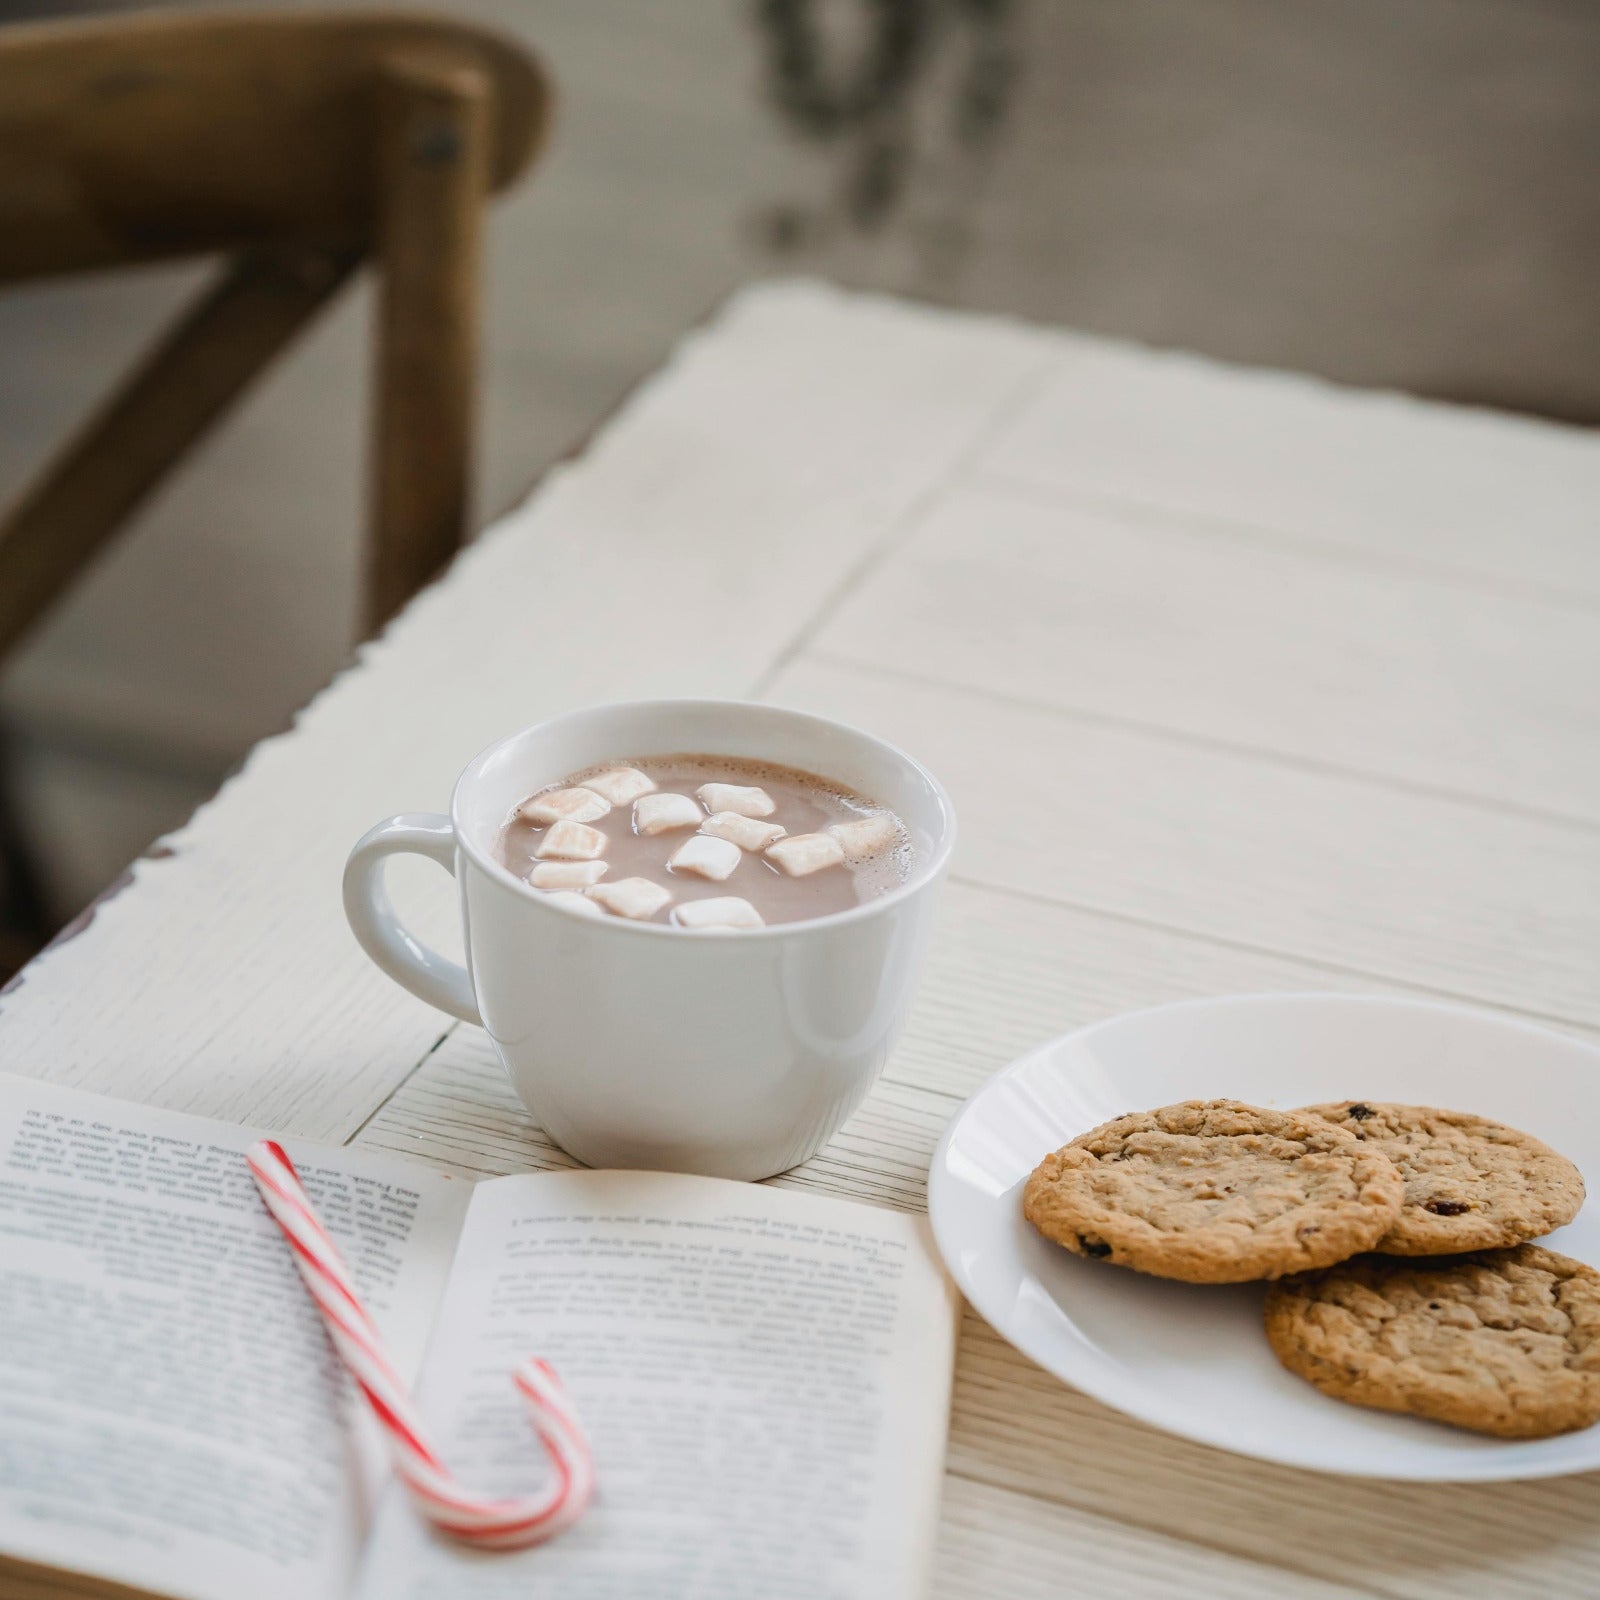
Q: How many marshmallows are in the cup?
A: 13